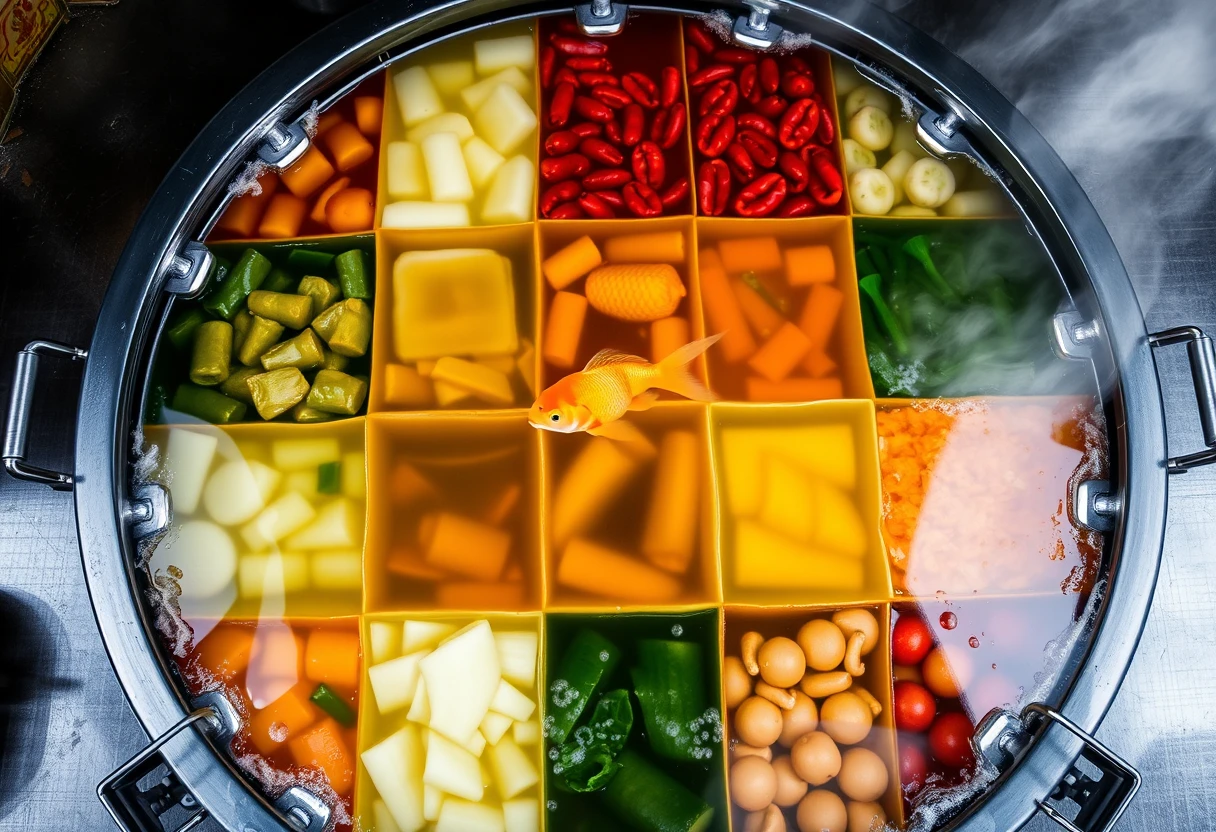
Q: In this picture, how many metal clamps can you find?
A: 11